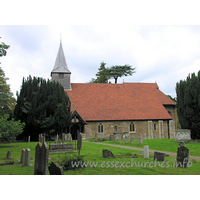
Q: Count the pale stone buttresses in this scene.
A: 3